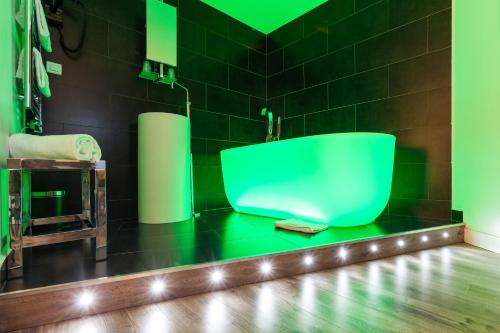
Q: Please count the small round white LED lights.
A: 10